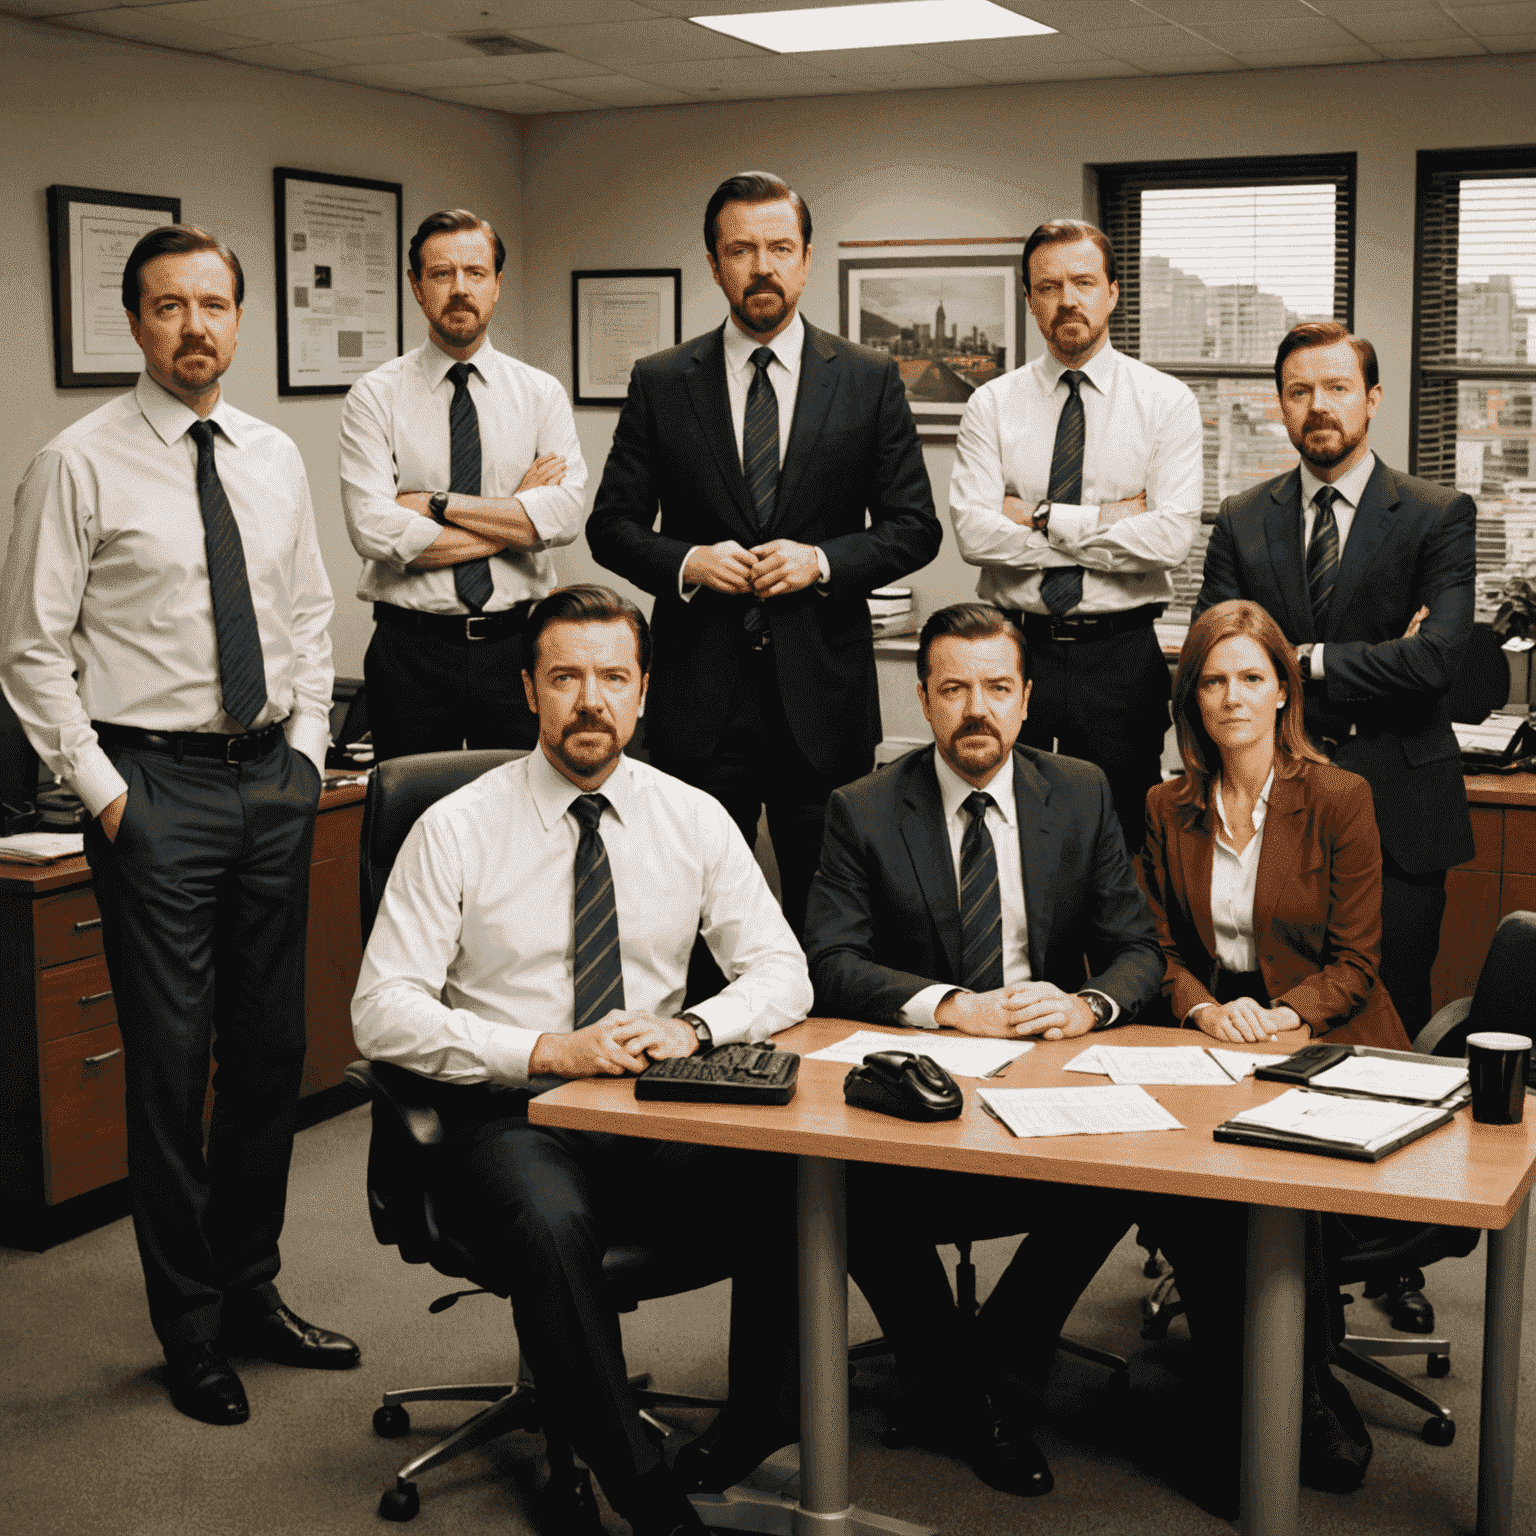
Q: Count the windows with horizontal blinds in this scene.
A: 2